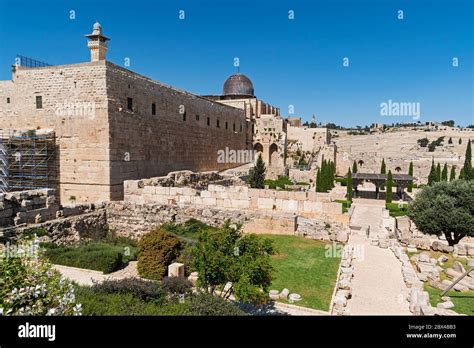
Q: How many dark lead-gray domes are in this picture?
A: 1